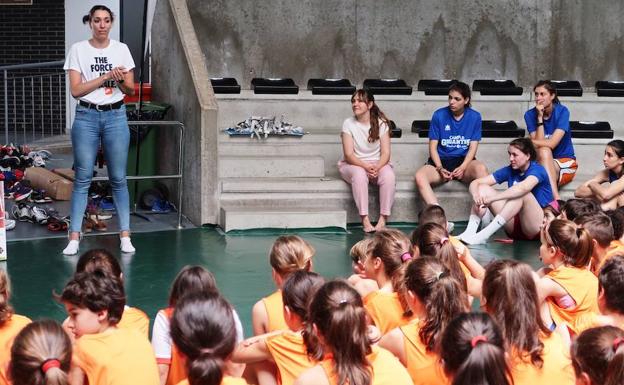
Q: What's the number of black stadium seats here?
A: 12